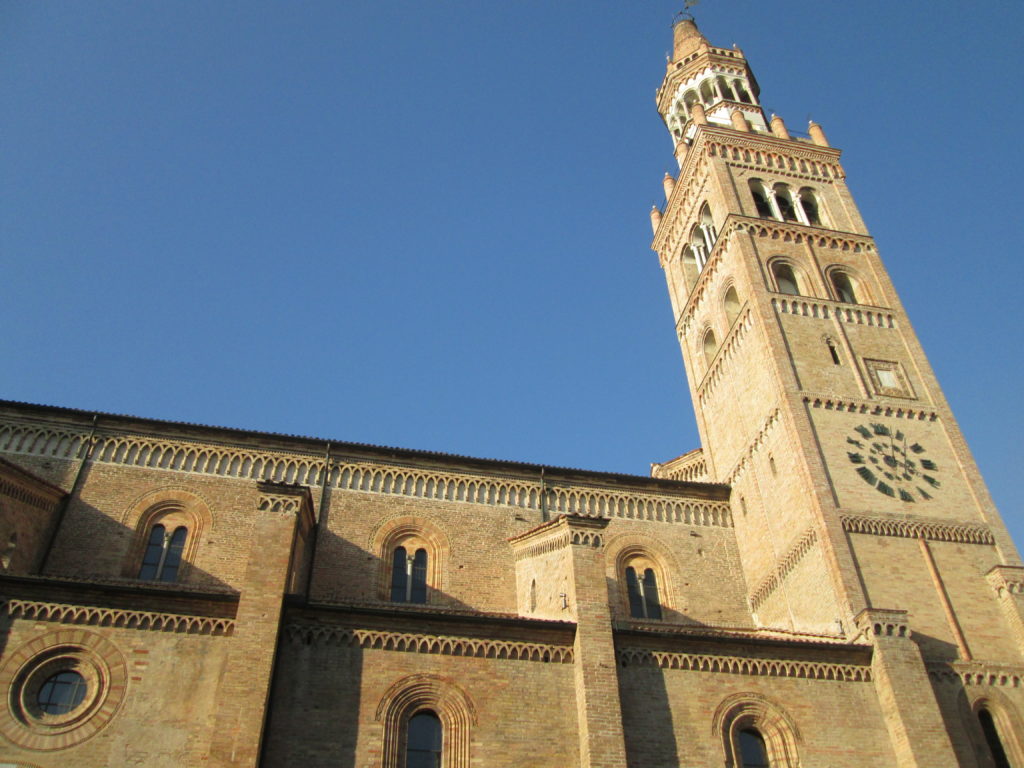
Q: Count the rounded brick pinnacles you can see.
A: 7